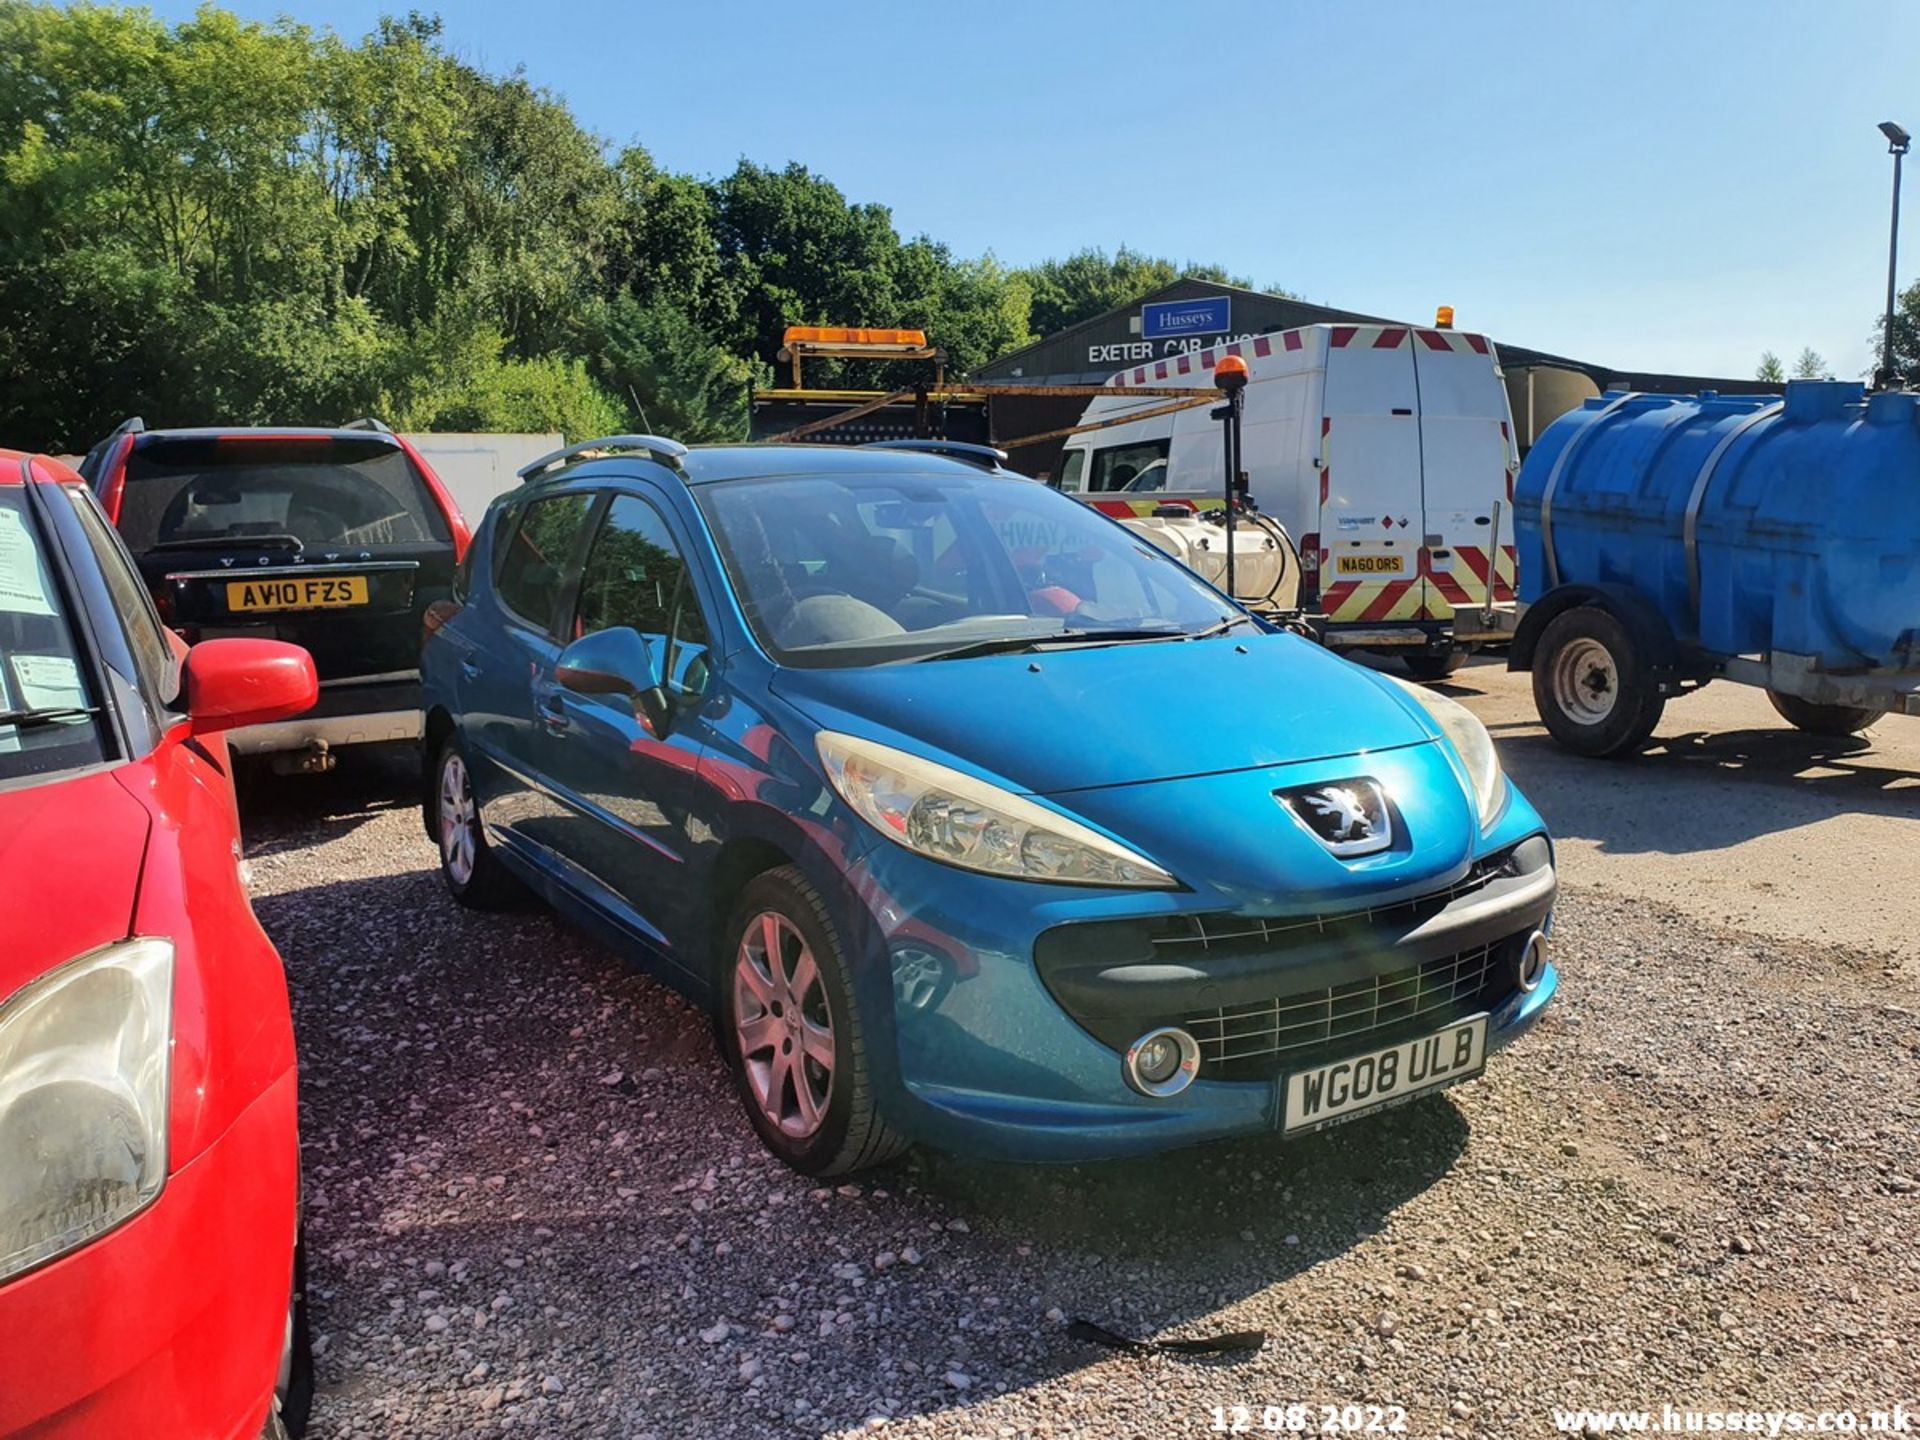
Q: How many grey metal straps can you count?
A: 2